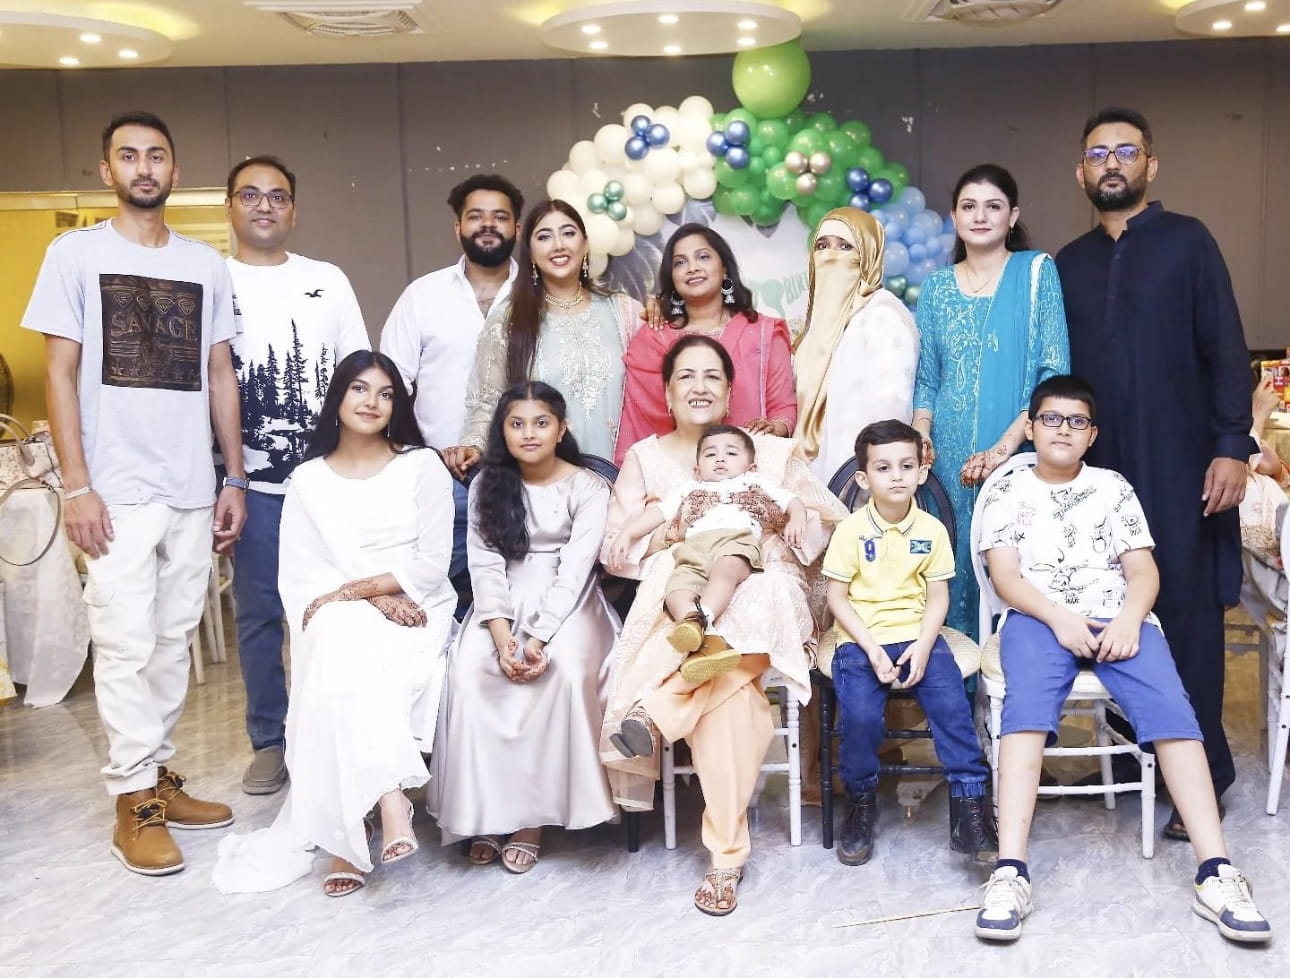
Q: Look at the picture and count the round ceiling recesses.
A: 3